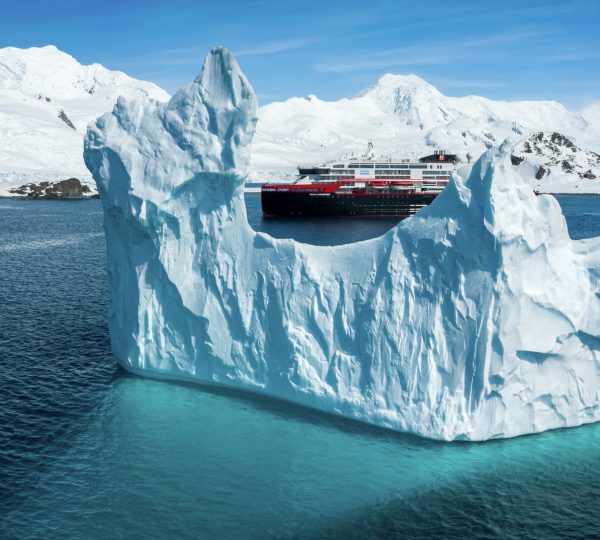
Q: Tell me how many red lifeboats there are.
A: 2